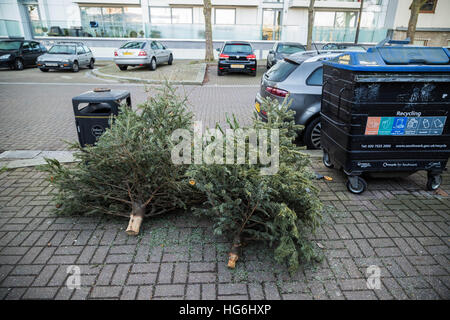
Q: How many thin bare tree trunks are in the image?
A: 3